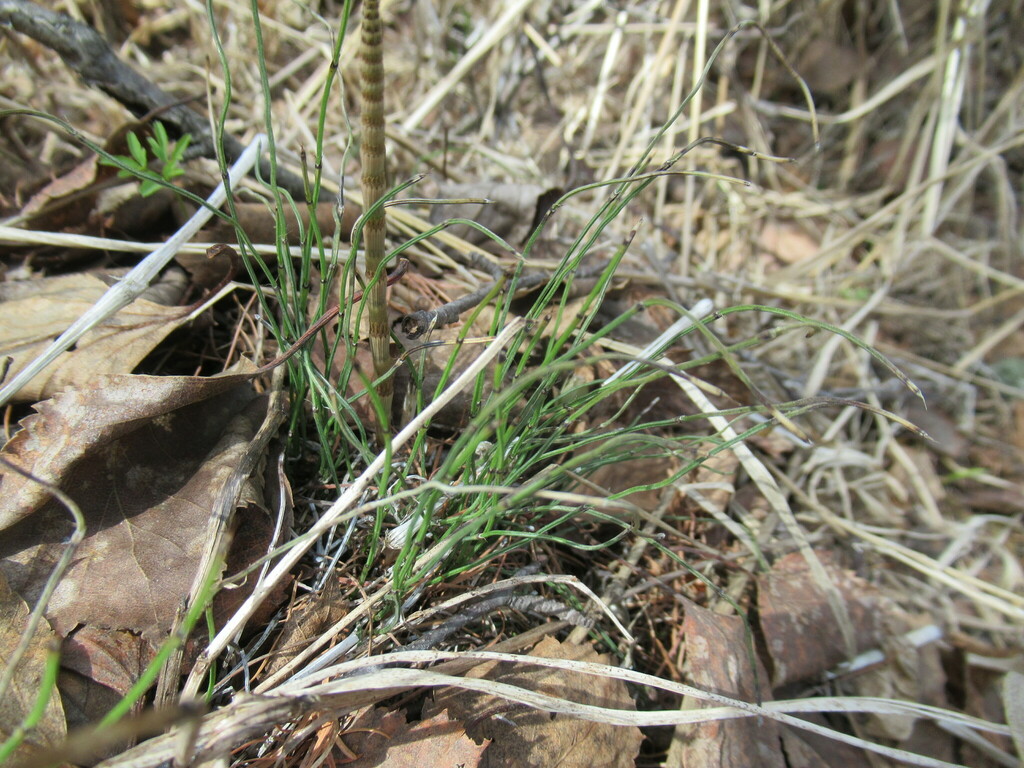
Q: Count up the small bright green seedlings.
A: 1